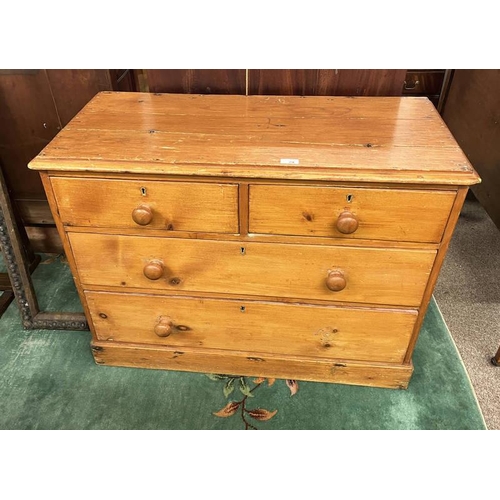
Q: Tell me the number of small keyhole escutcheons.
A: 4